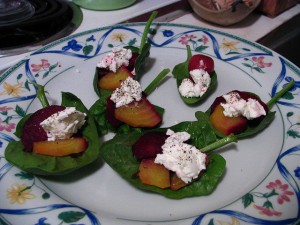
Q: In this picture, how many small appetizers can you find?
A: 6